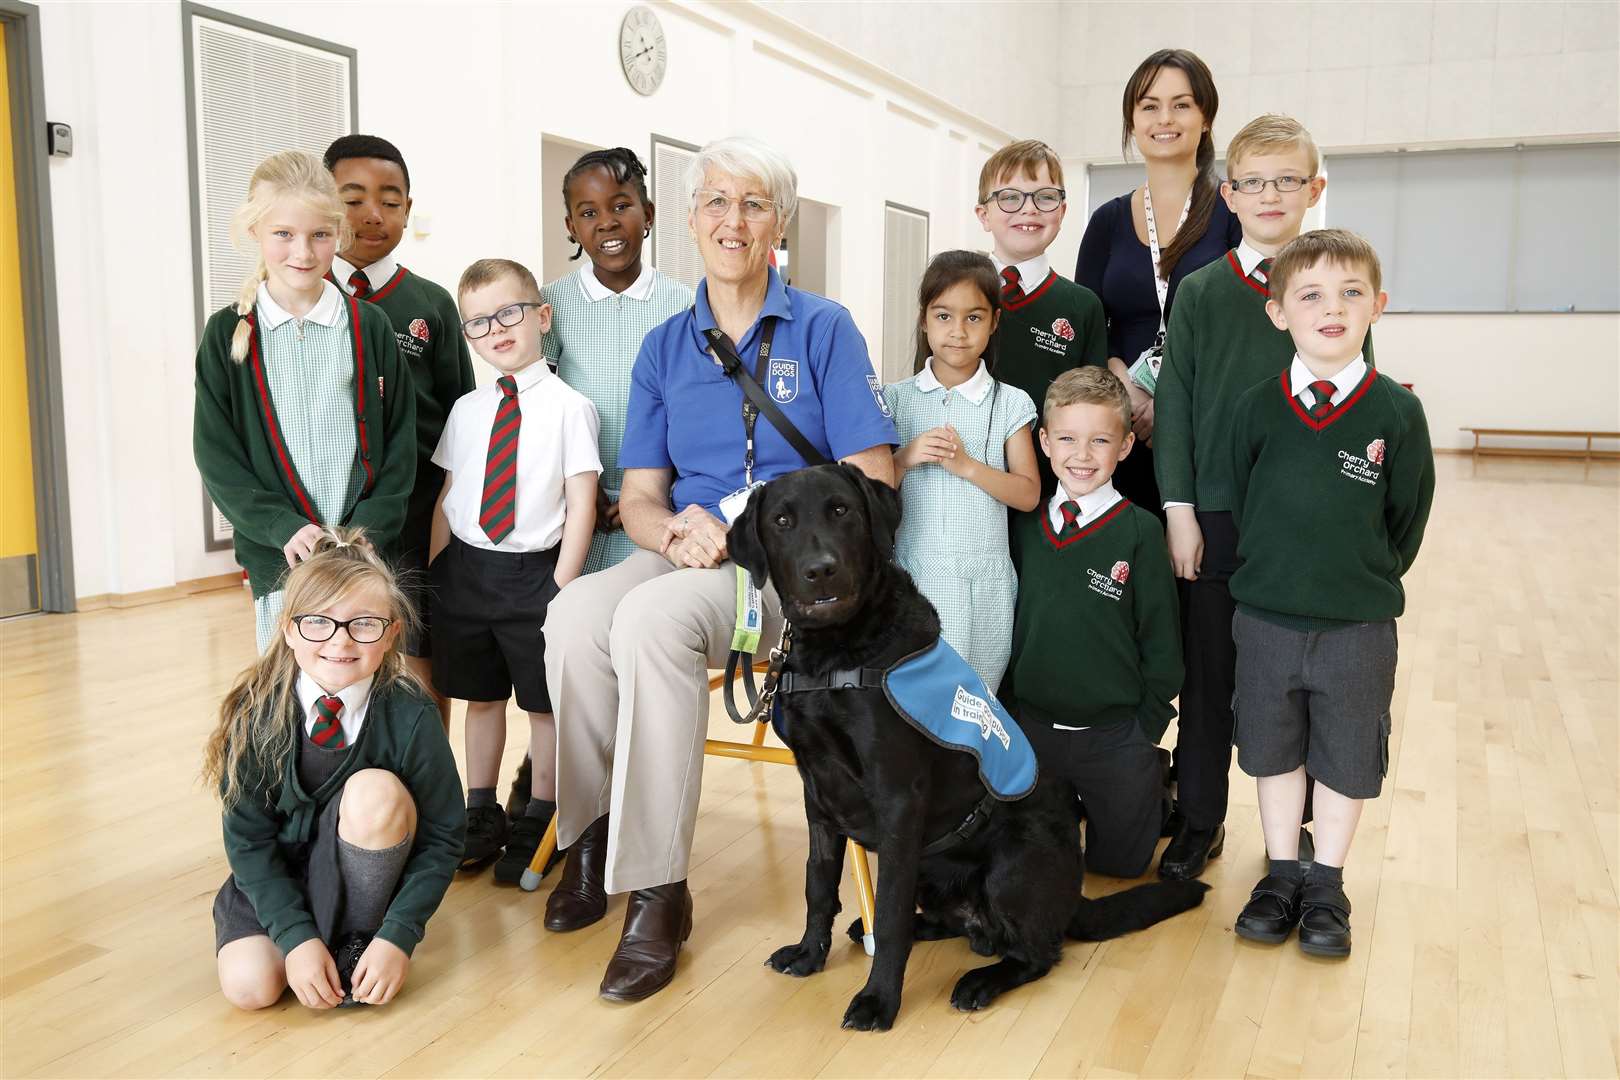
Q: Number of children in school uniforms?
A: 10